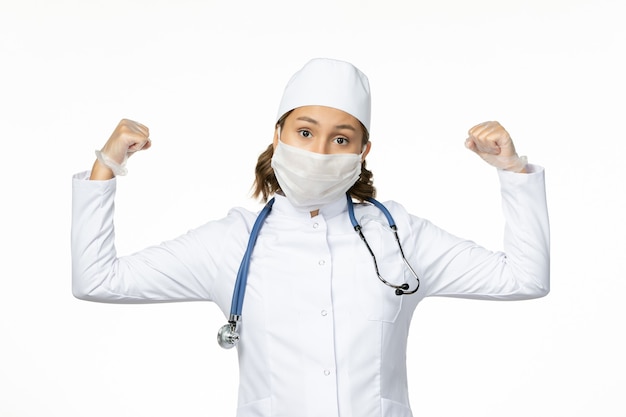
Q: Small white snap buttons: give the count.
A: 4